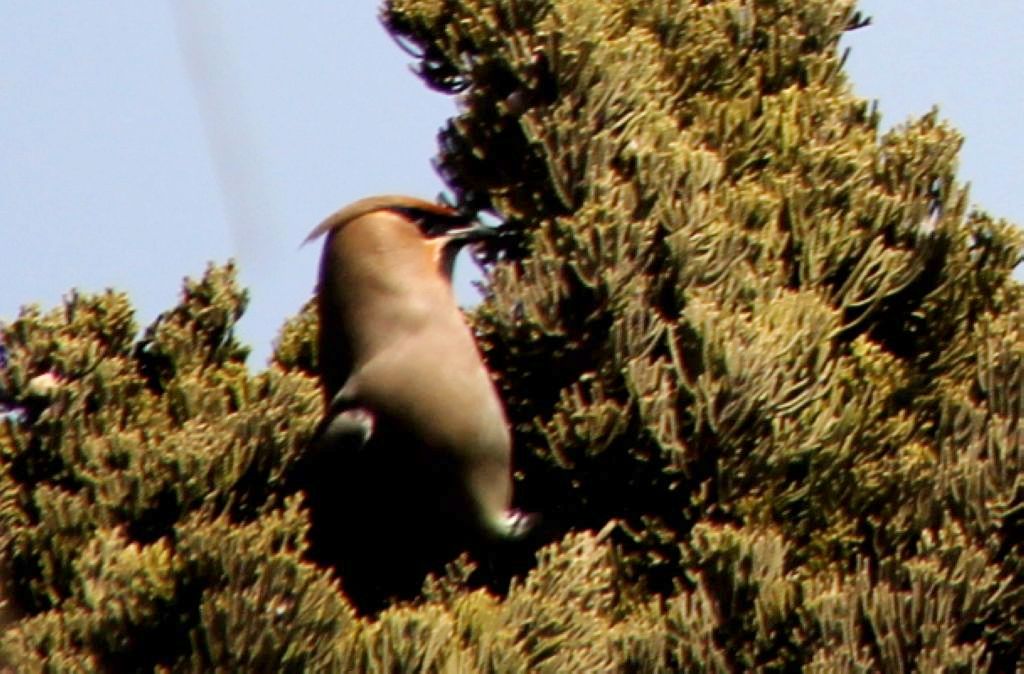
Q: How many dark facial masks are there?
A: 1